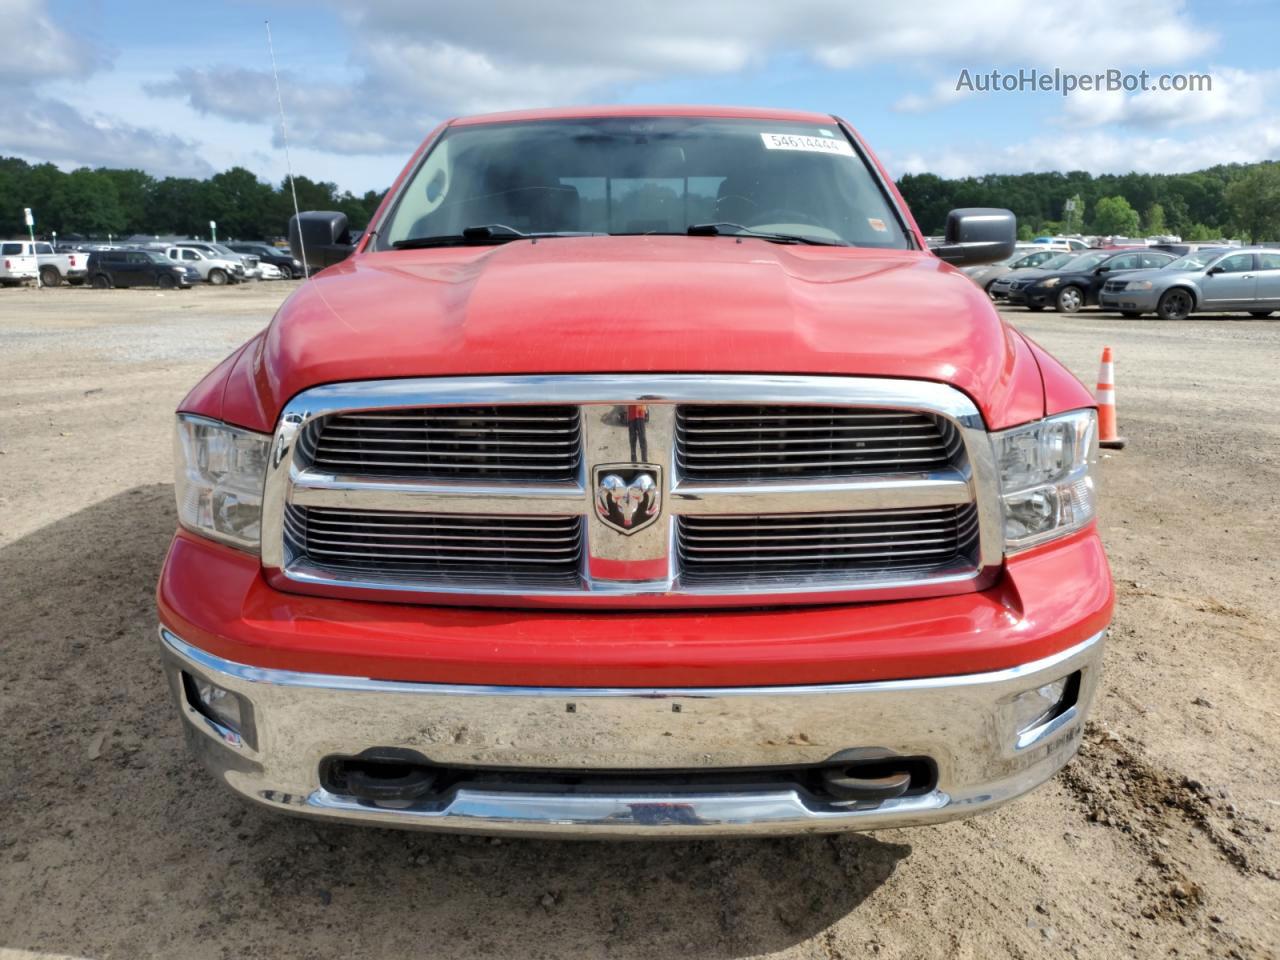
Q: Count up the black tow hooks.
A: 2